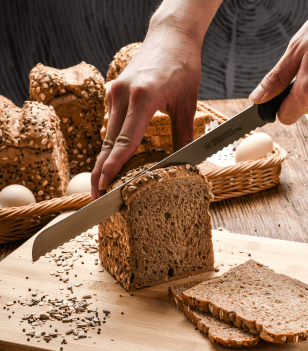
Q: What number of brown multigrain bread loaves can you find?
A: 4